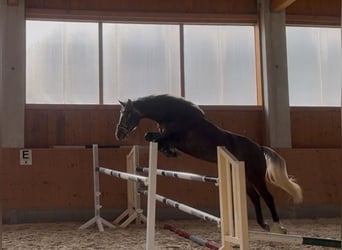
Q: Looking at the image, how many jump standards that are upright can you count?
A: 4